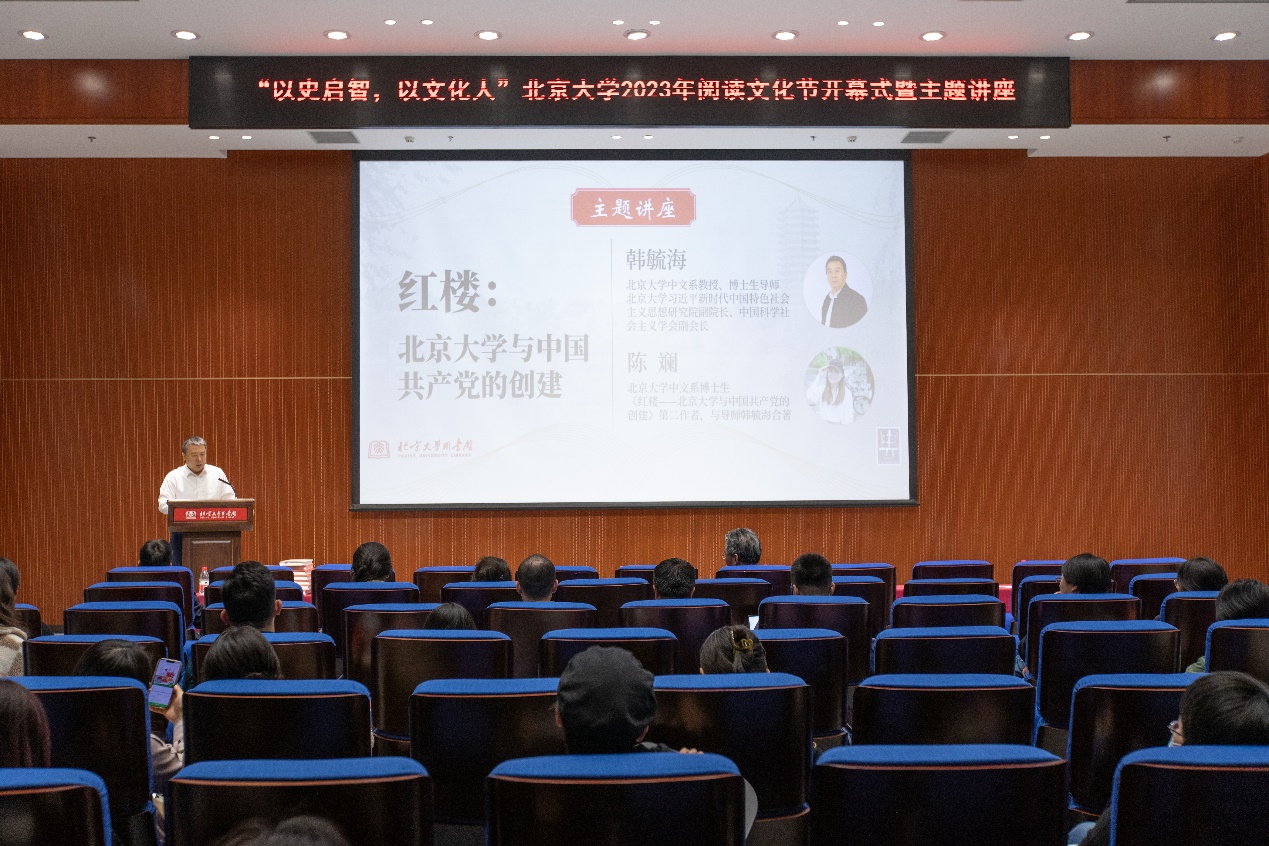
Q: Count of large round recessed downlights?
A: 9